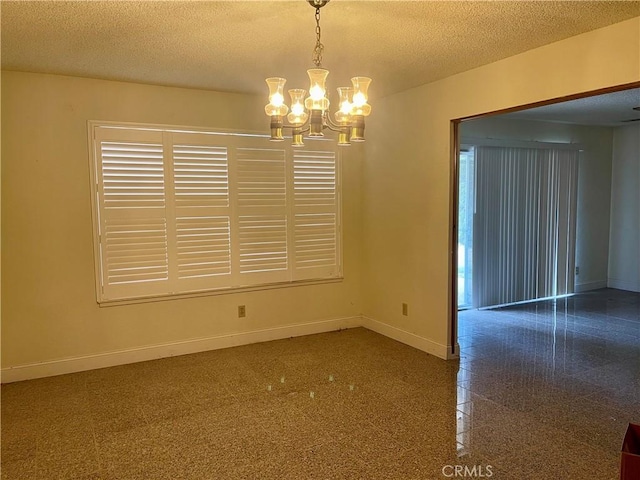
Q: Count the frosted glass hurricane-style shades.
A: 5